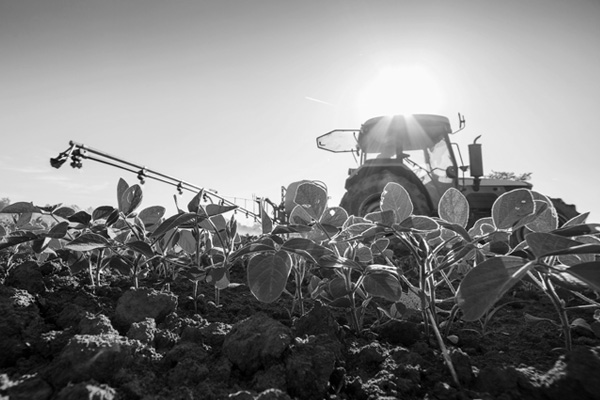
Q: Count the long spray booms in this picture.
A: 1